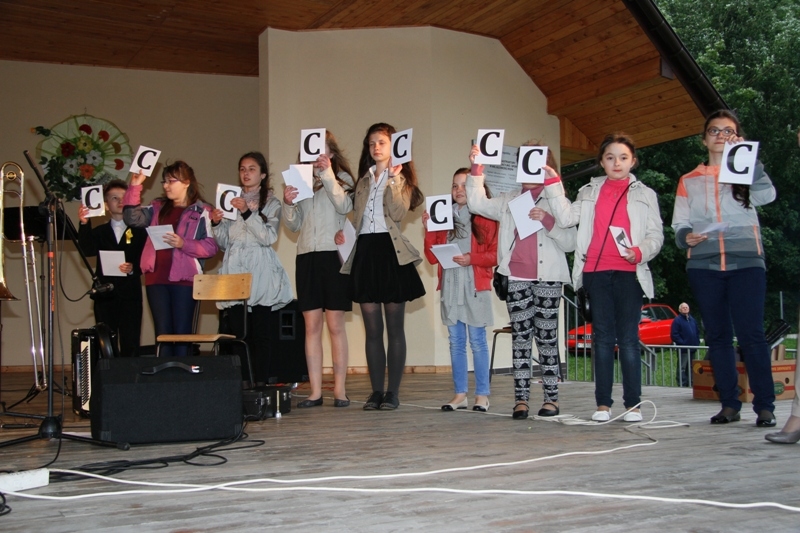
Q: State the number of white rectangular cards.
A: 9